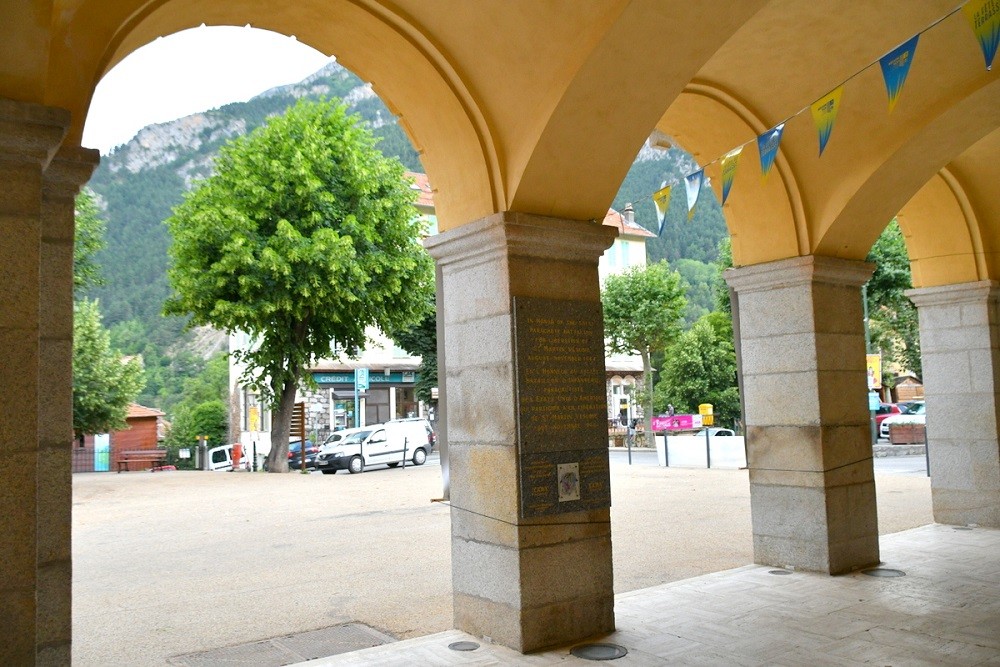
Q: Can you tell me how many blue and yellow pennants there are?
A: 7